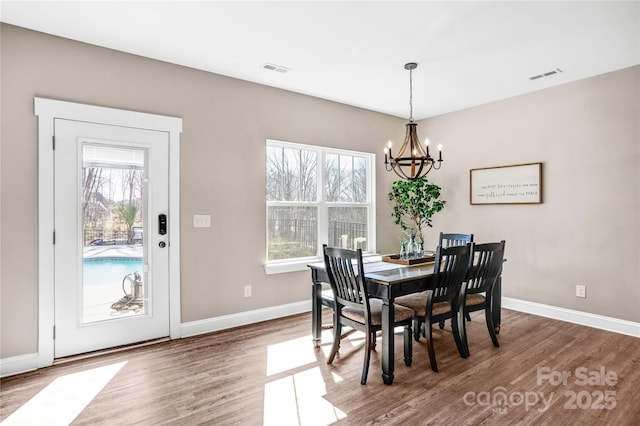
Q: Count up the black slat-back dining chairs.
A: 4